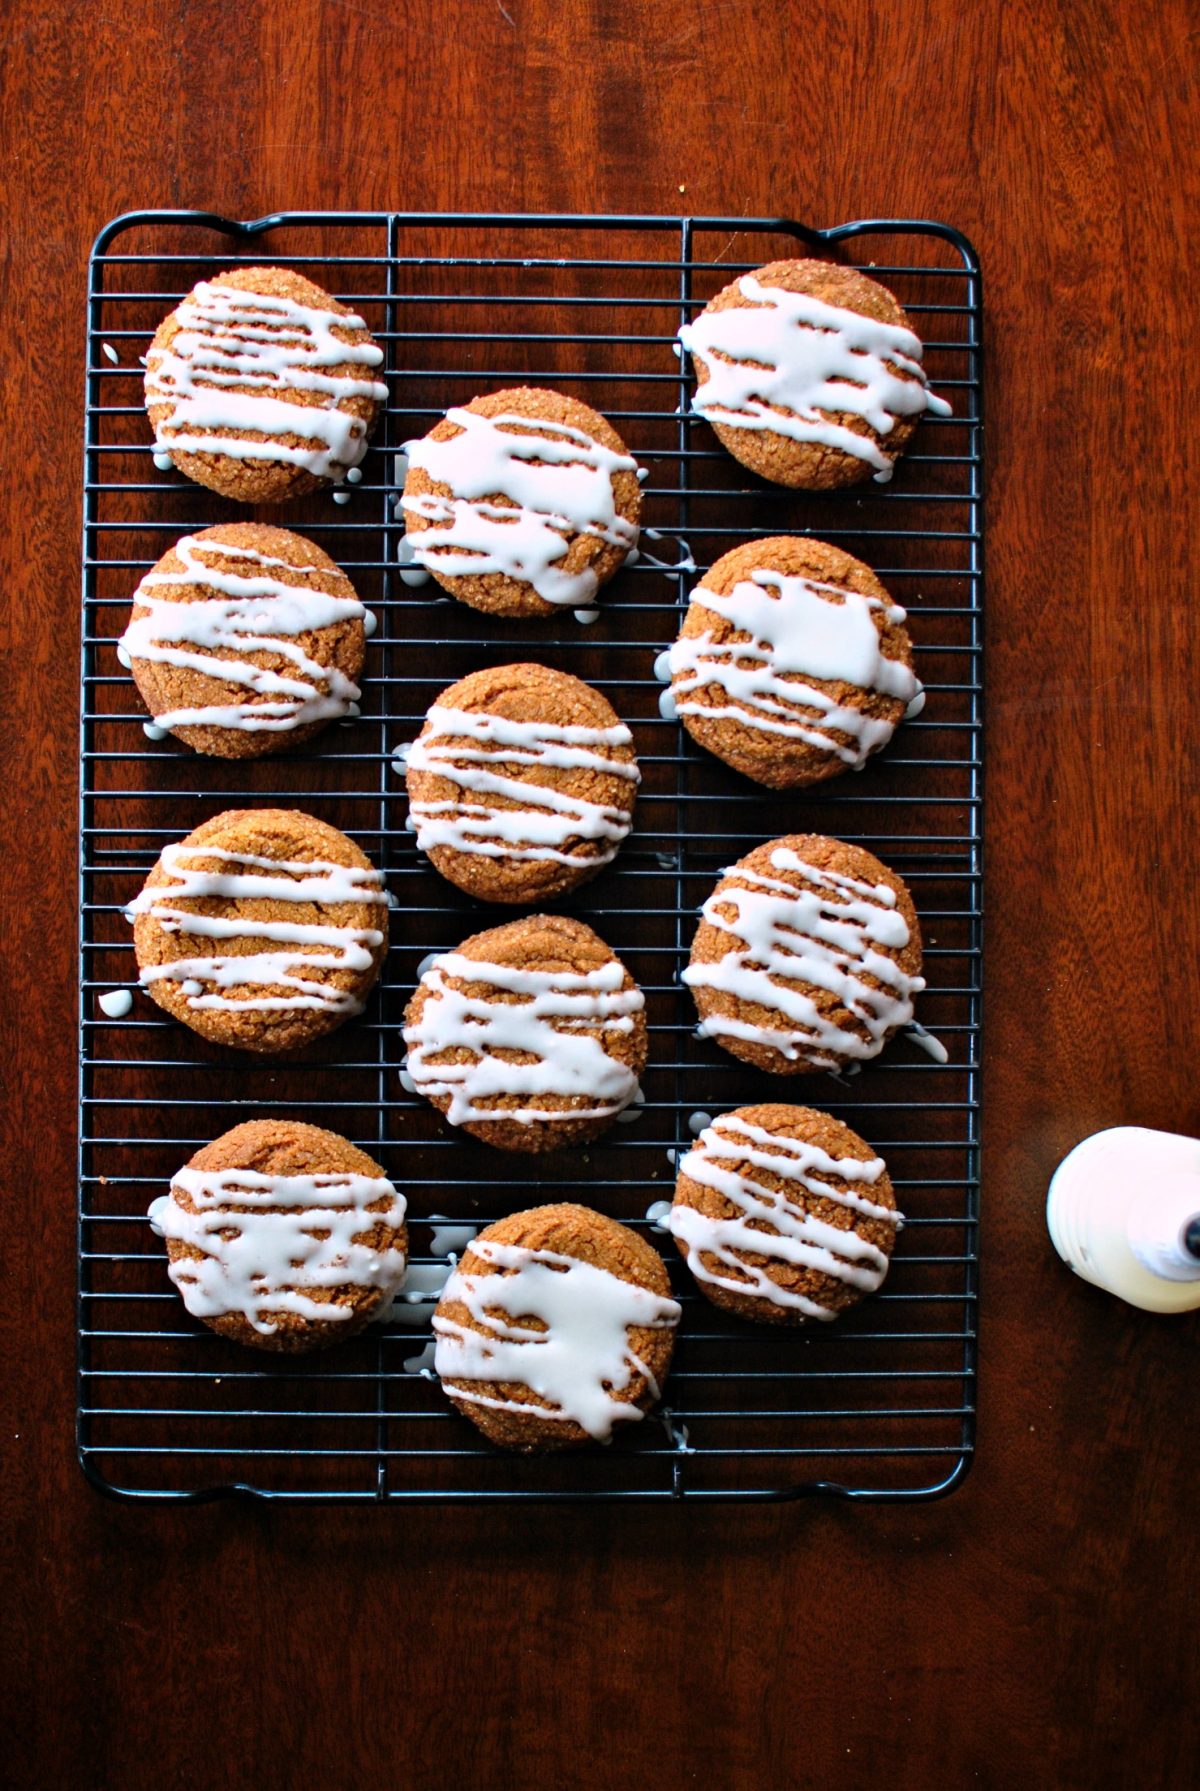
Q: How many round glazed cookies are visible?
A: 12